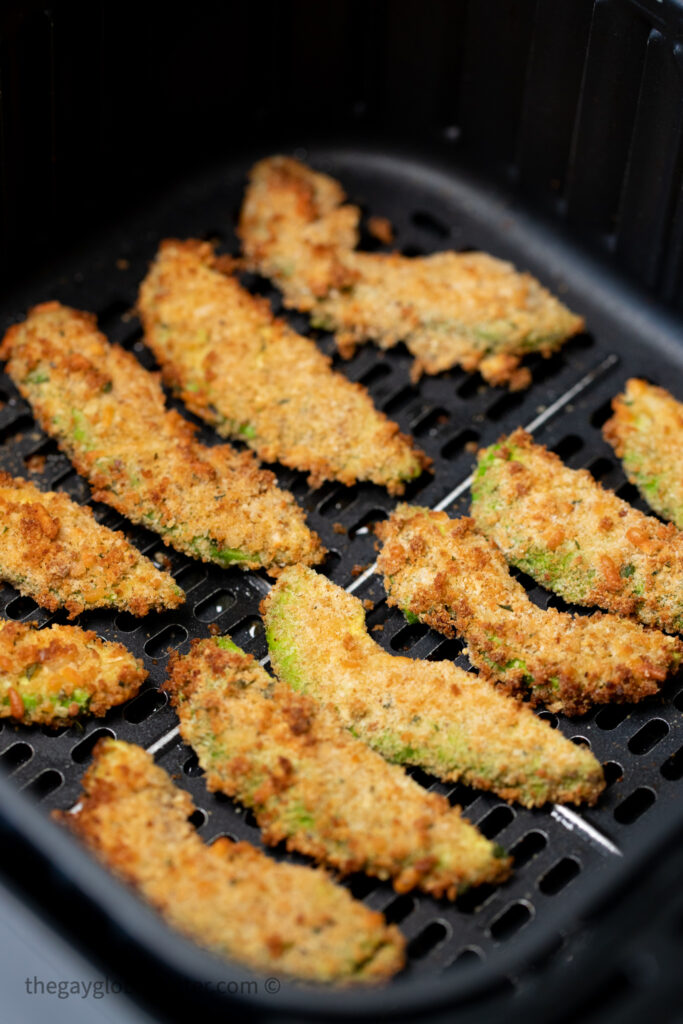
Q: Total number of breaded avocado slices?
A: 11